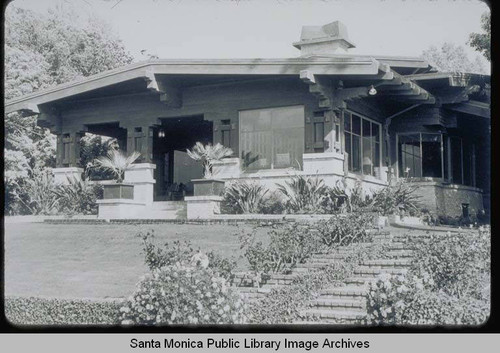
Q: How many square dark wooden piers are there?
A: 4